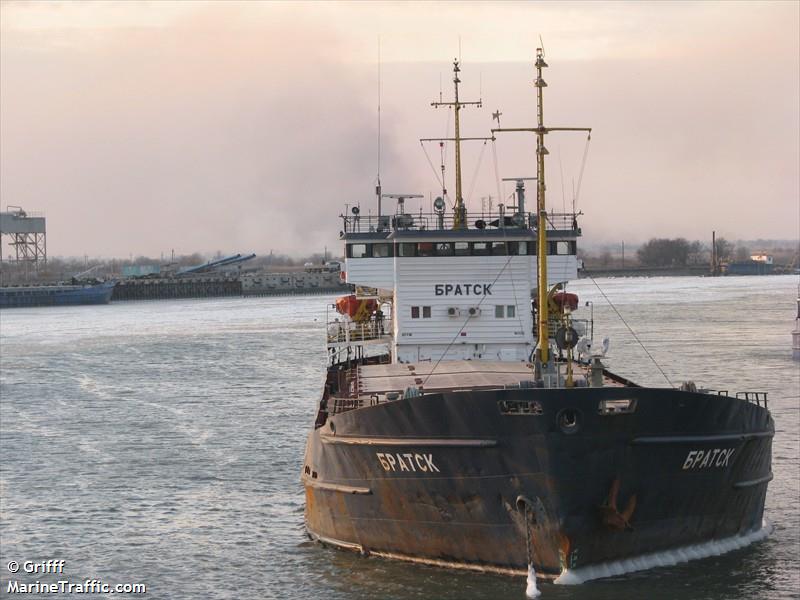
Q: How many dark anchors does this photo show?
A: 1